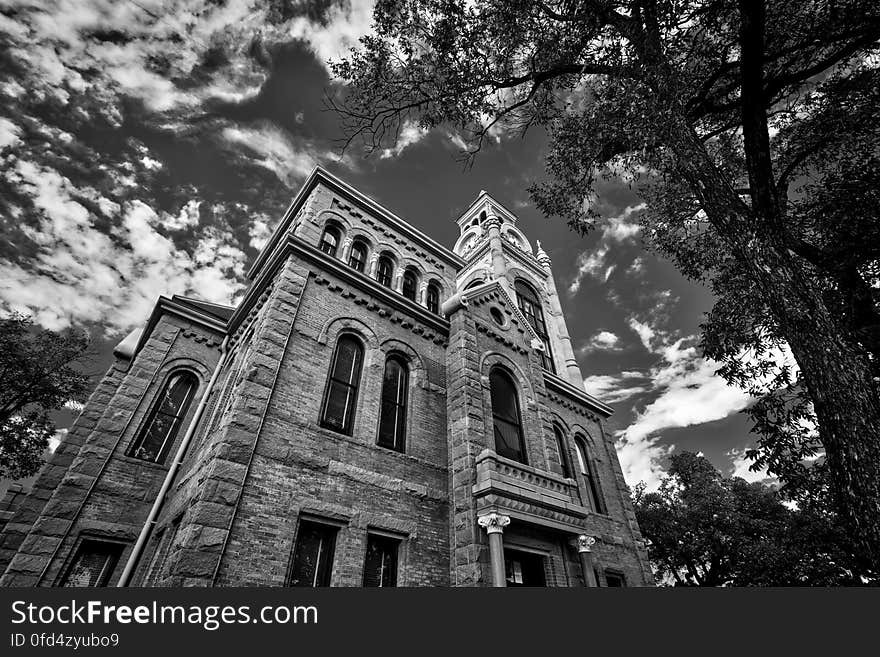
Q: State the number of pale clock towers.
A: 1